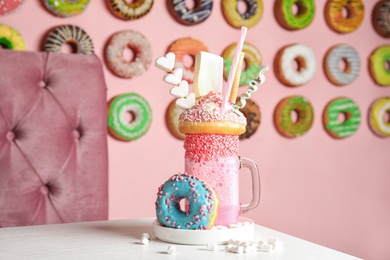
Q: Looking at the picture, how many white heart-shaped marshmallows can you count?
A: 4